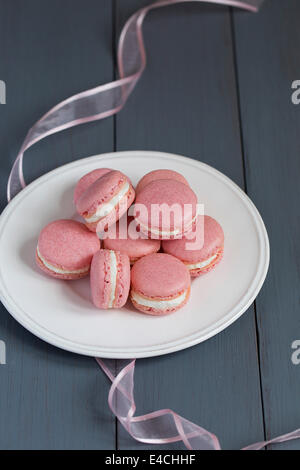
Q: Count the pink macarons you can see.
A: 9